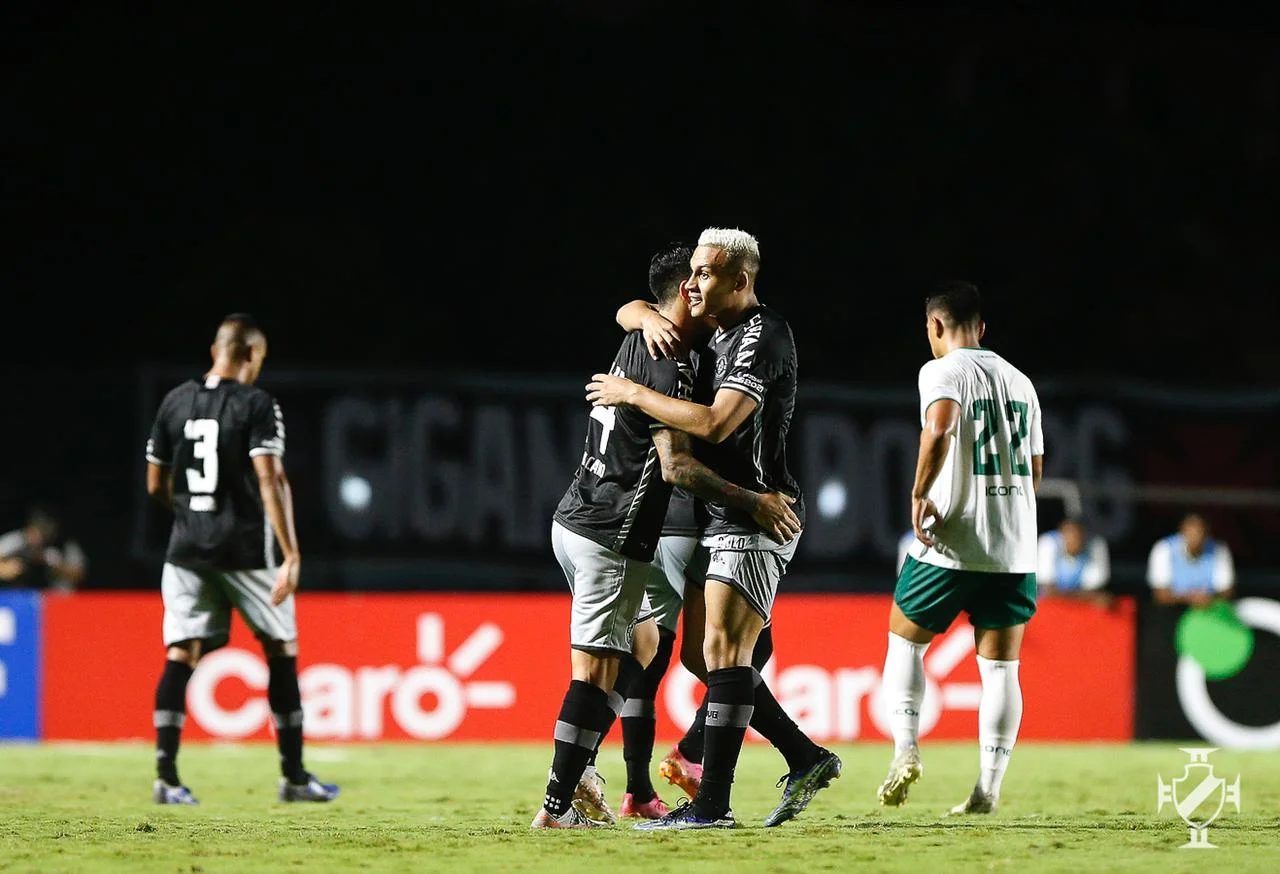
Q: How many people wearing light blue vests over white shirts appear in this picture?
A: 2